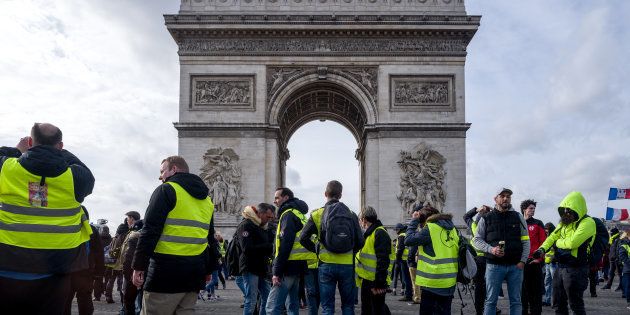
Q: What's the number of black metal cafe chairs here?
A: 0